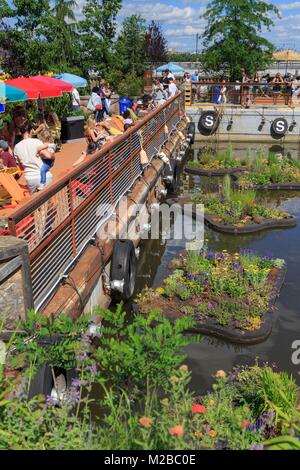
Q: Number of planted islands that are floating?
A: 4